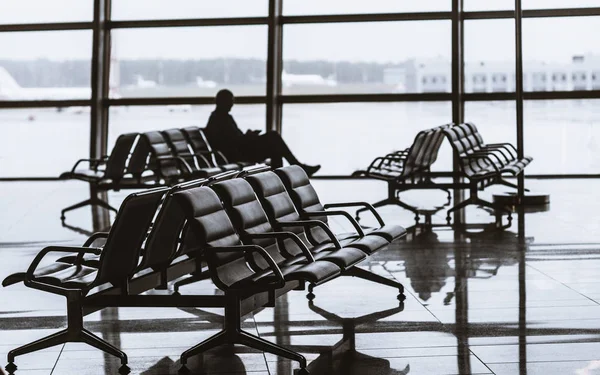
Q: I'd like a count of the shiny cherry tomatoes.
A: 0